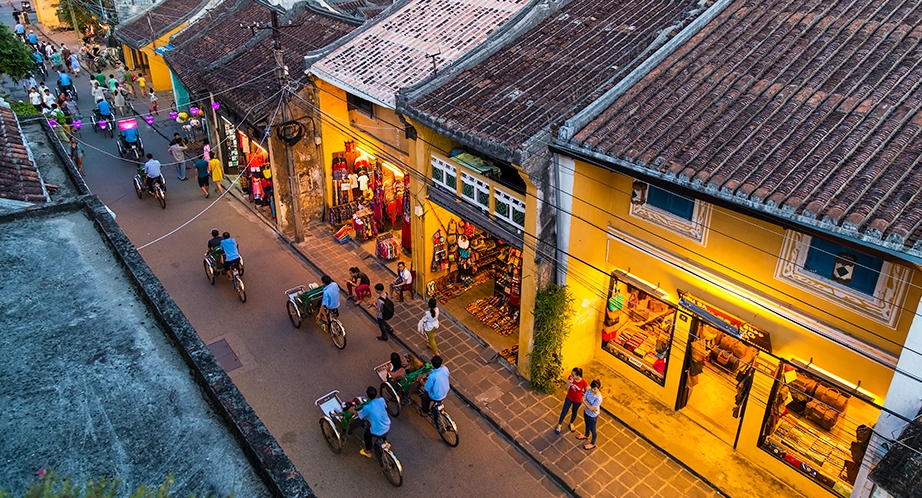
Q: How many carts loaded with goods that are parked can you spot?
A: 0